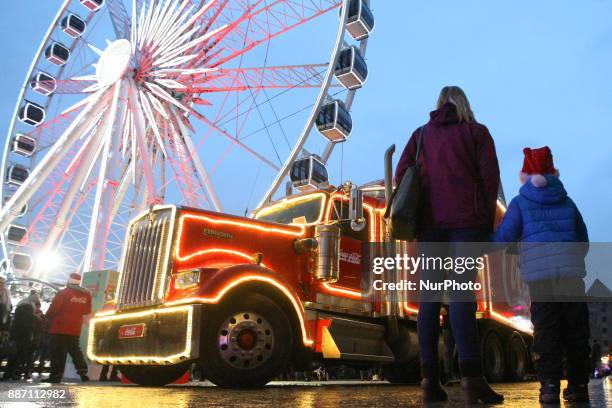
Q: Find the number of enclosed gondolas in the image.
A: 14